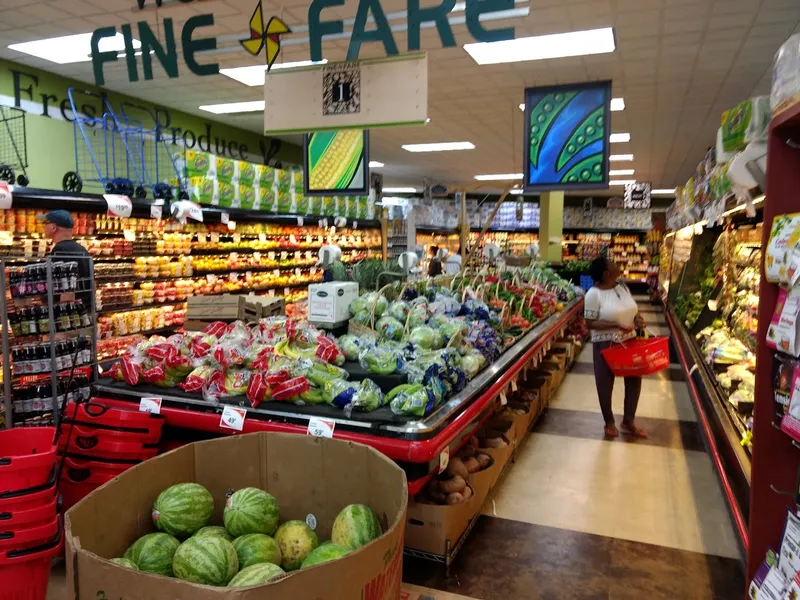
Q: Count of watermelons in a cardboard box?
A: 11